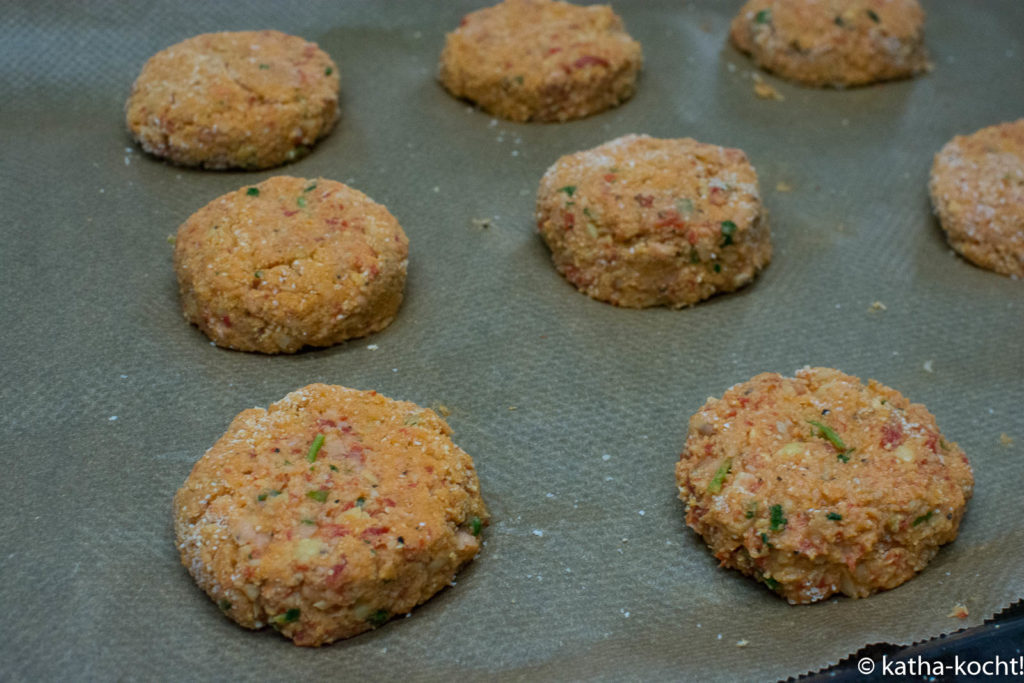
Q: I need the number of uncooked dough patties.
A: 8